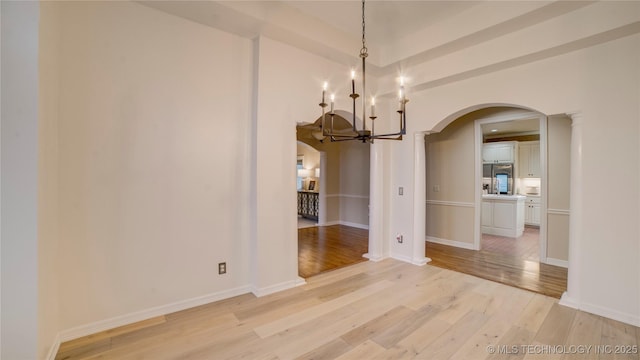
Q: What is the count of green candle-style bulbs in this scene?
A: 0